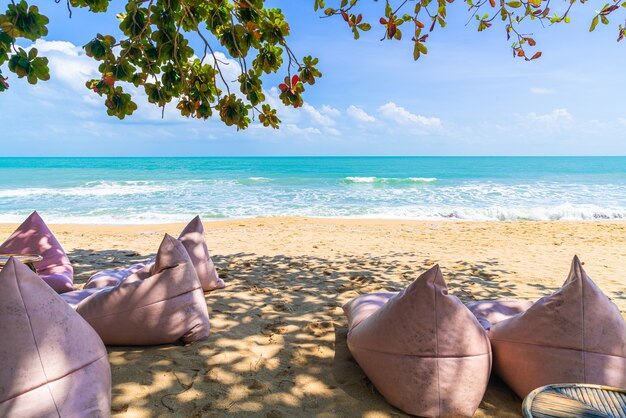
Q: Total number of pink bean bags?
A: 6